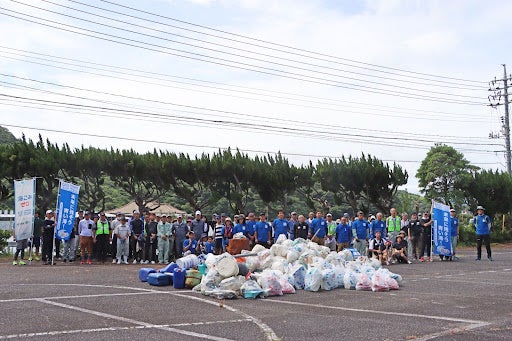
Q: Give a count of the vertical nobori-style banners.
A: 3